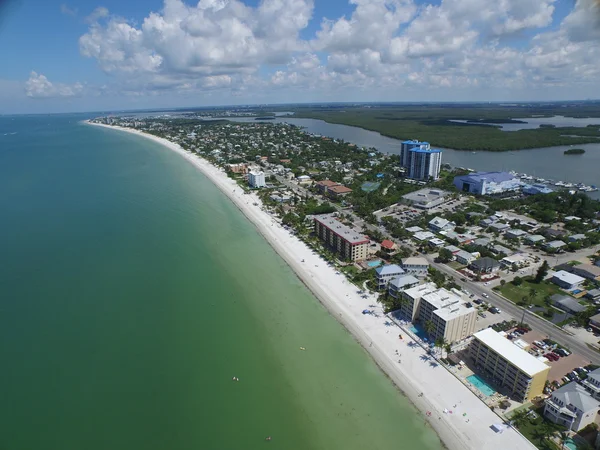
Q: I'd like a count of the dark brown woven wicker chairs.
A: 0